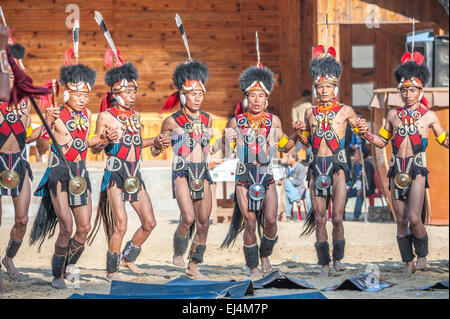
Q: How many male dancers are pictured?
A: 7